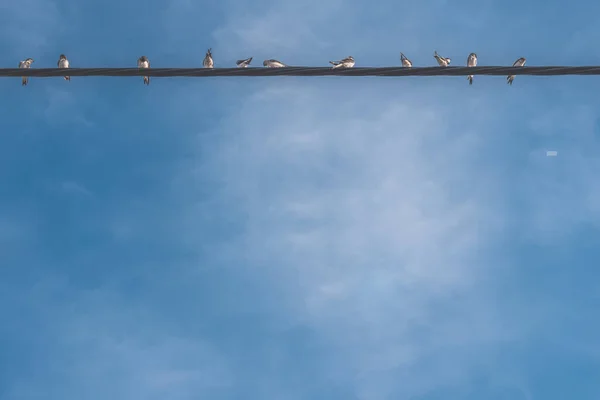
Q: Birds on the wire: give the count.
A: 11